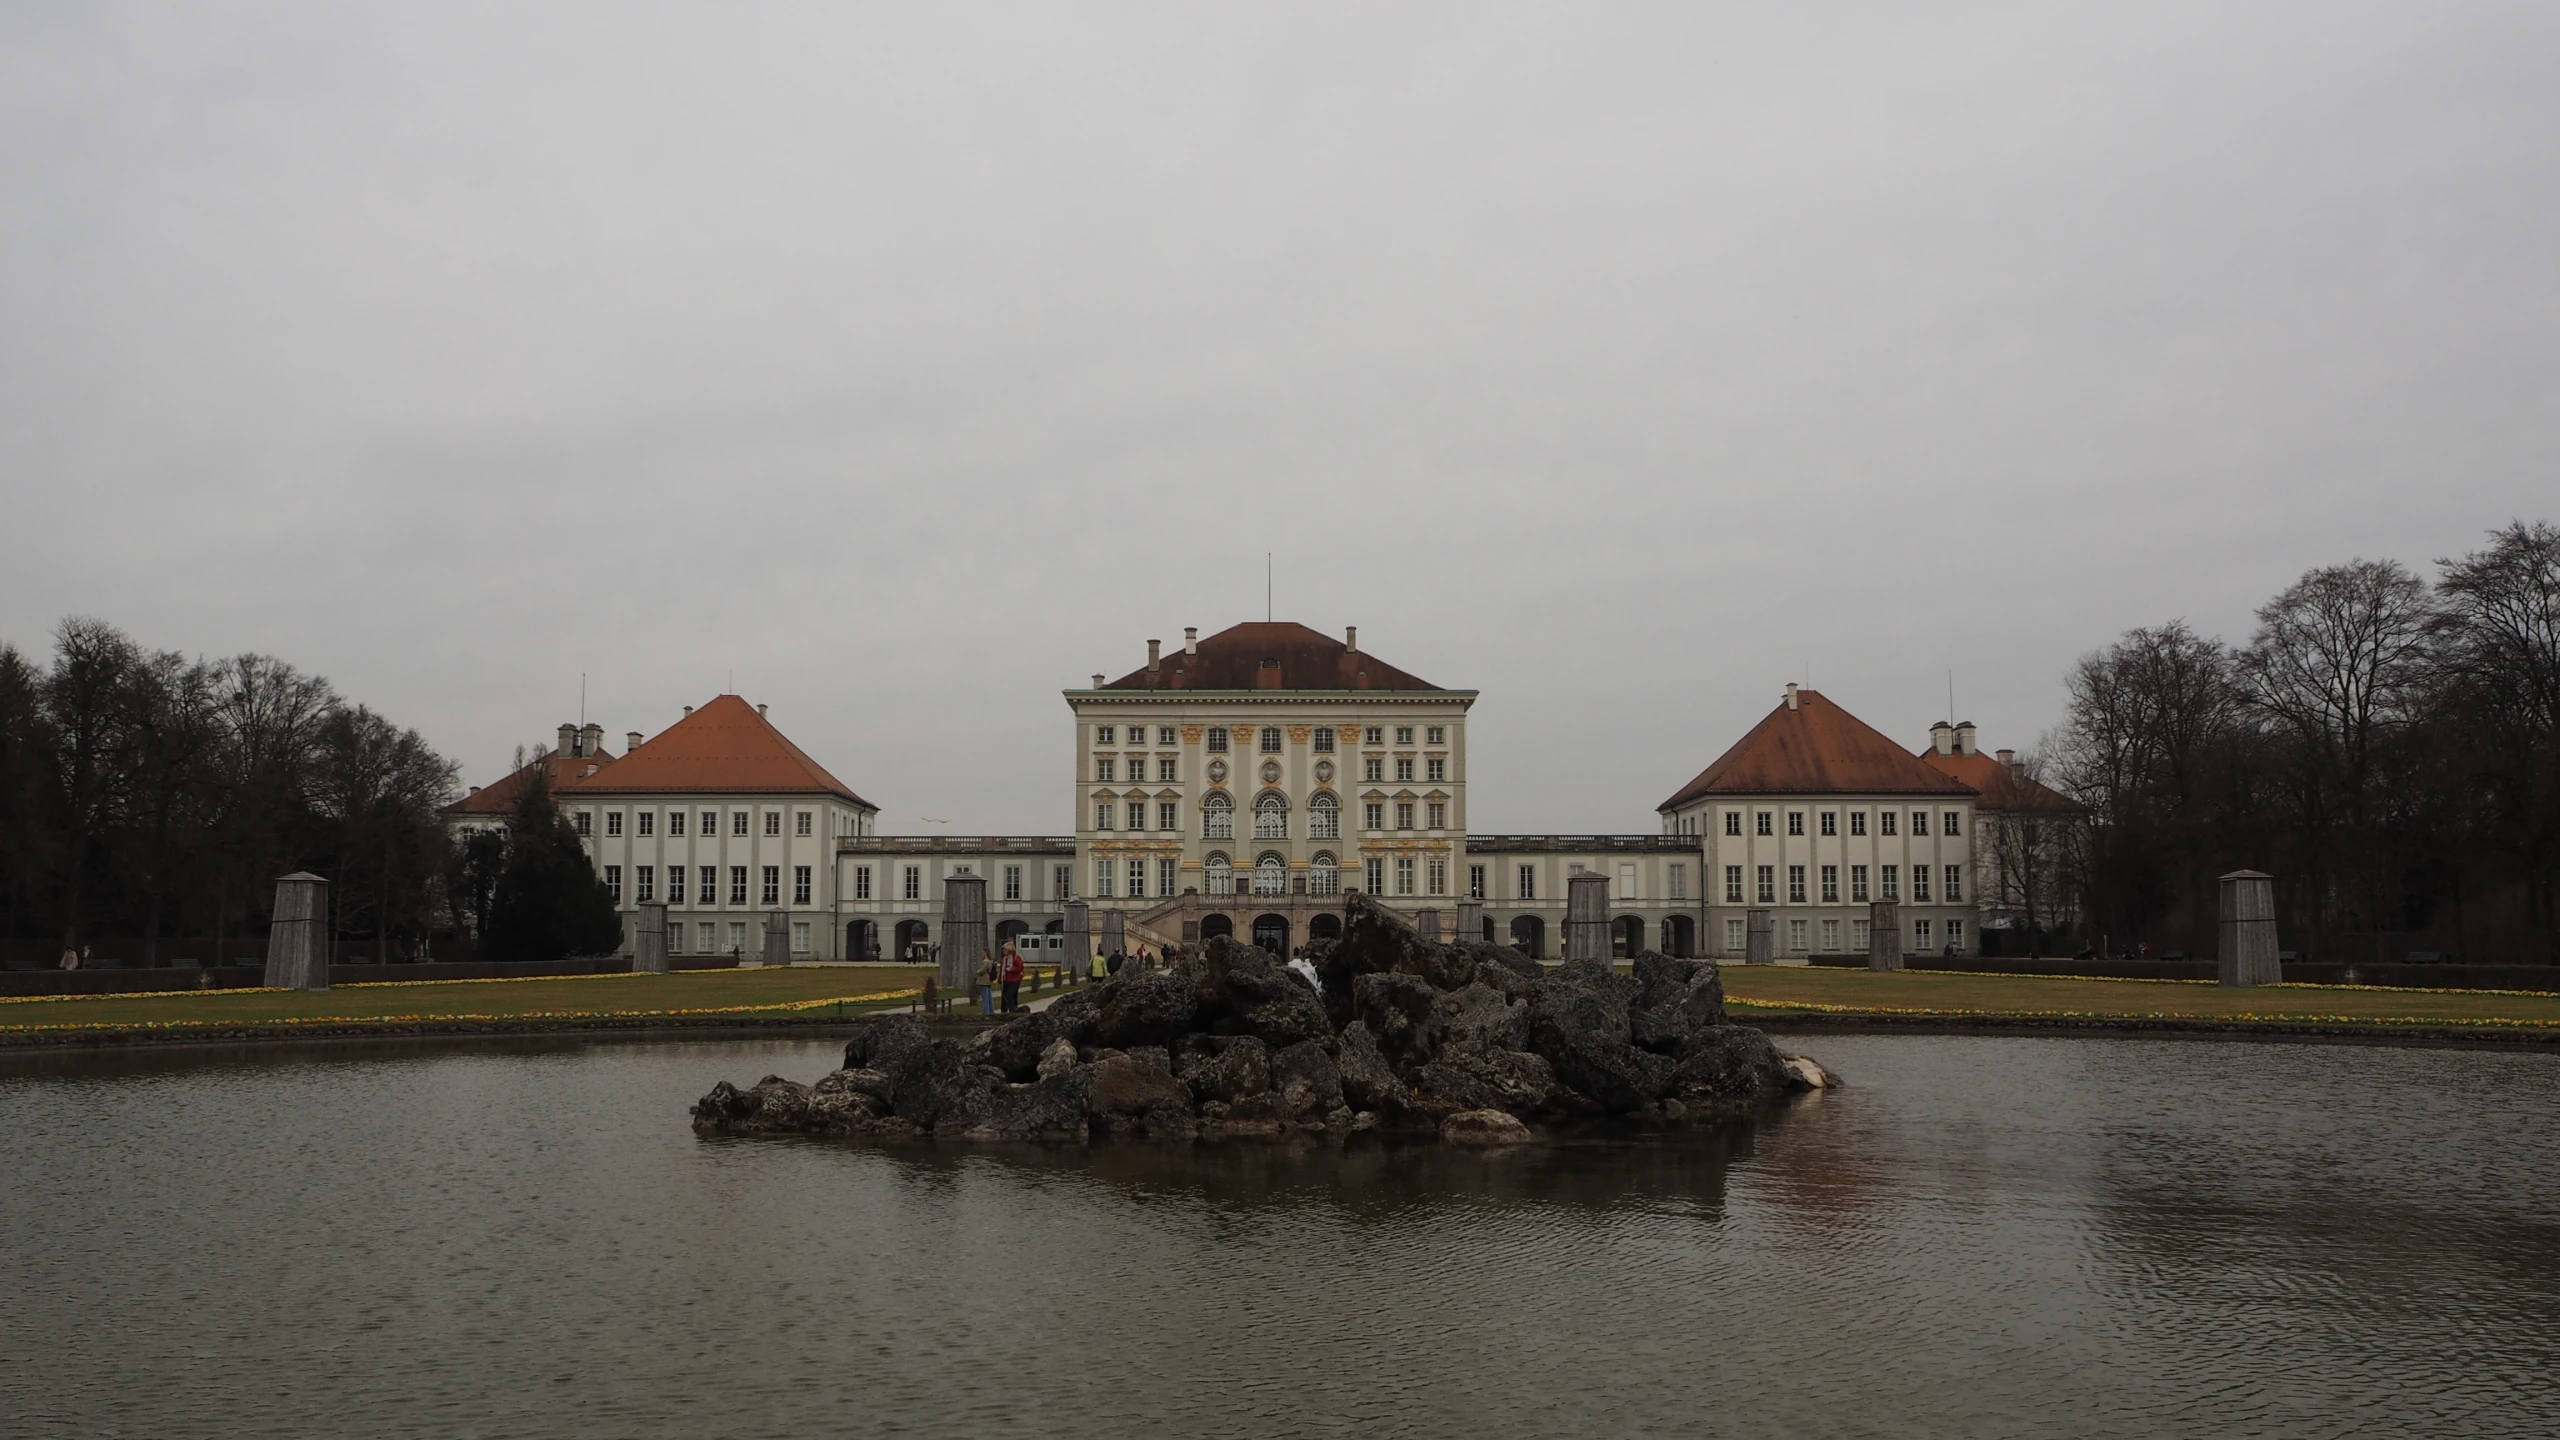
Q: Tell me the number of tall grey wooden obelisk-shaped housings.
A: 12